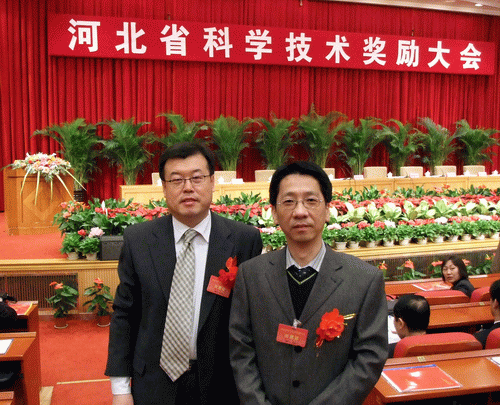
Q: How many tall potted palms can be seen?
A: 10